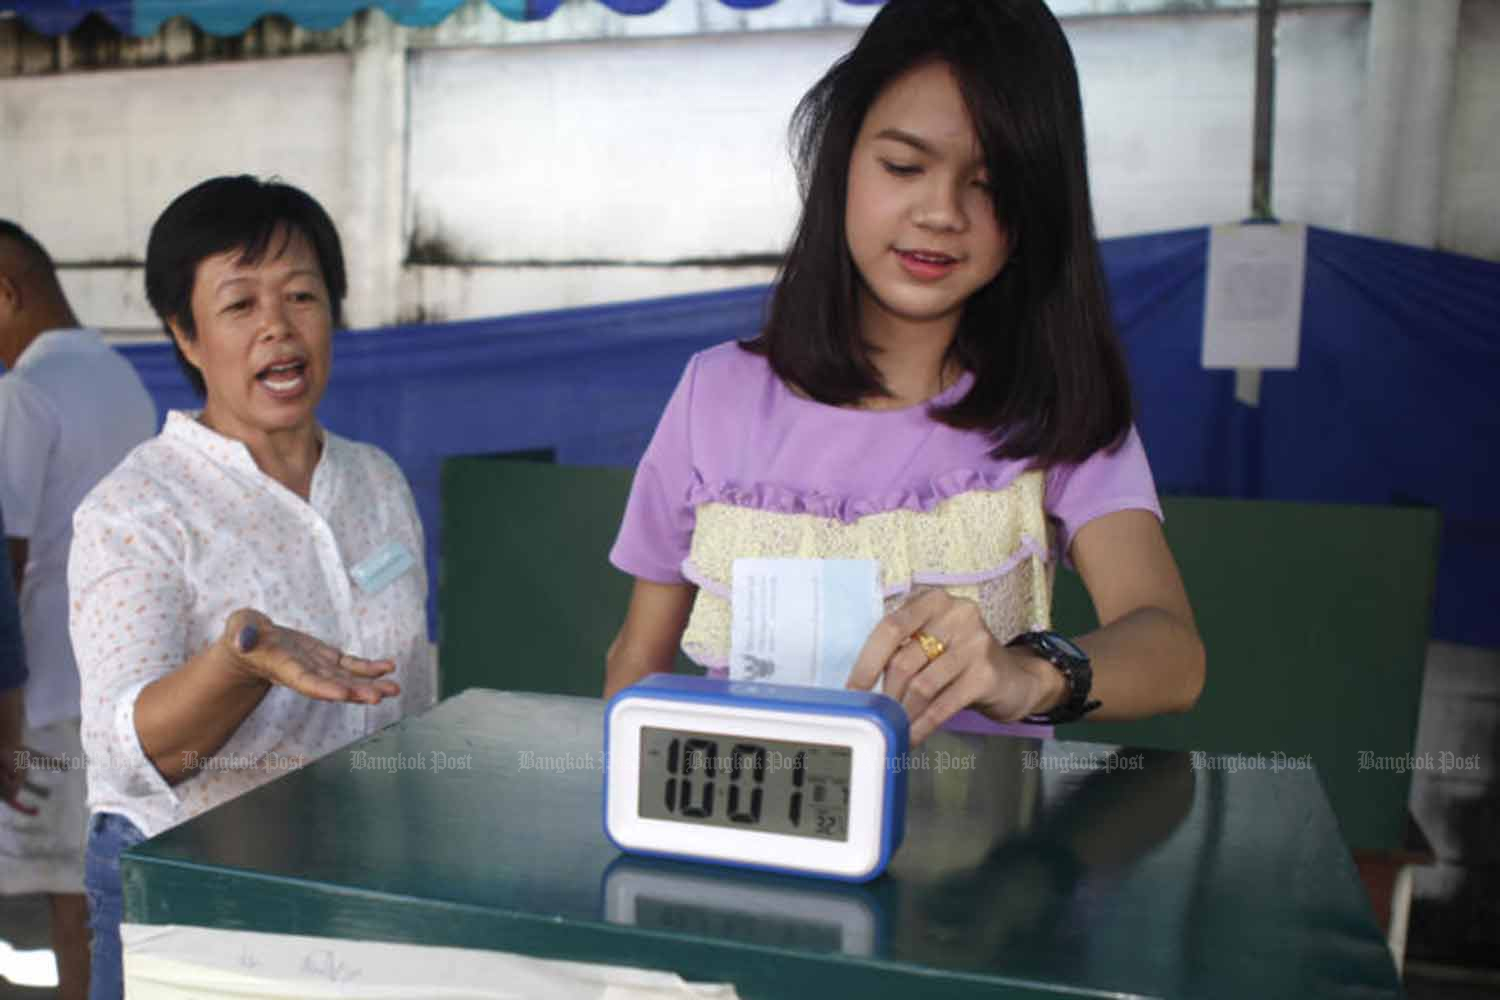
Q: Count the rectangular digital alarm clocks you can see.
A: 1